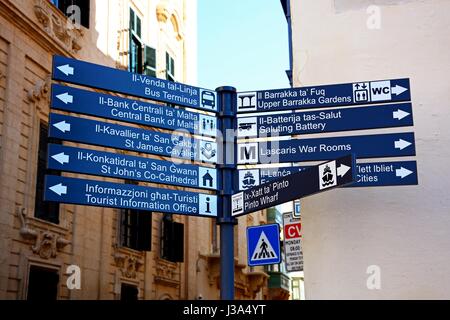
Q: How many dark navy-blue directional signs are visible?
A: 10